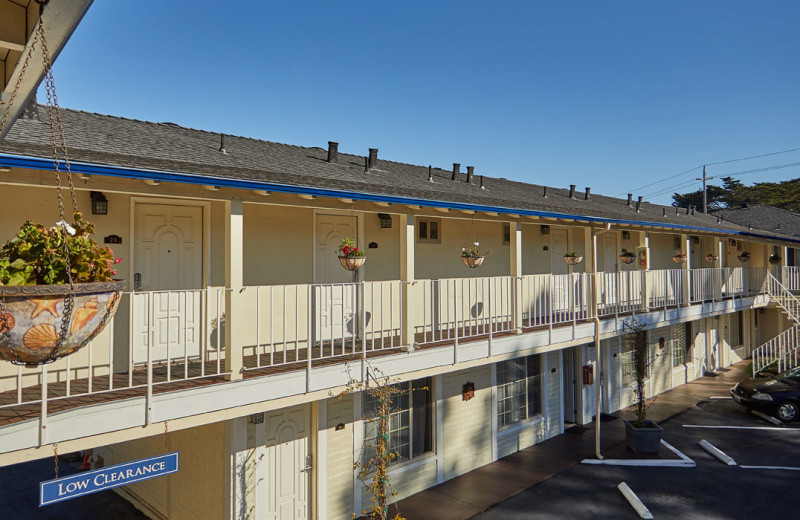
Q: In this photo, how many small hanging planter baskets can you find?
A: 8